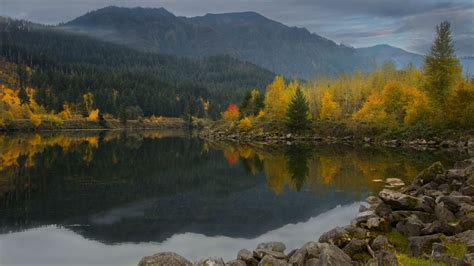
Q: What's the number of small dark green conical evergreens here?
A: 1